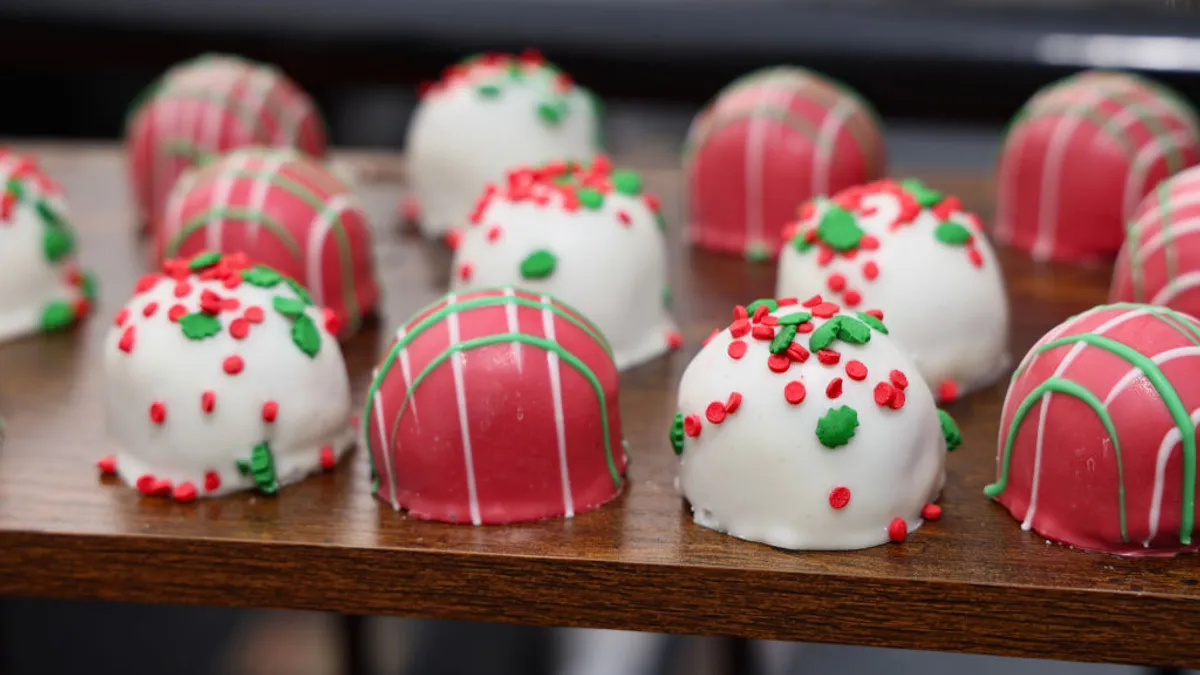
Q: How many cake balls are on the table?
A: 13